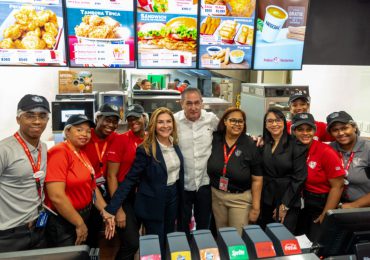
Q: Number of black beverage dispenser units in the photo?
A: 6